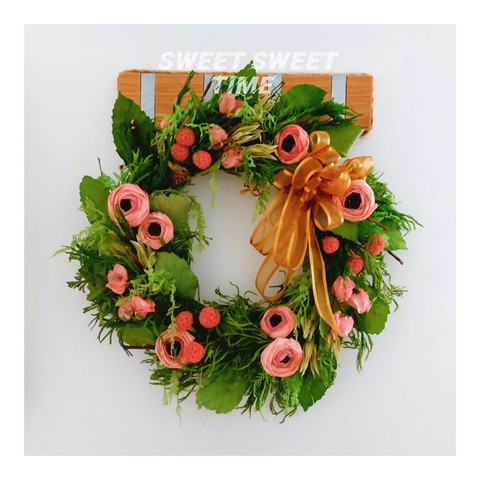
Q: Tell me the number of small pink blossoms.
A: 9